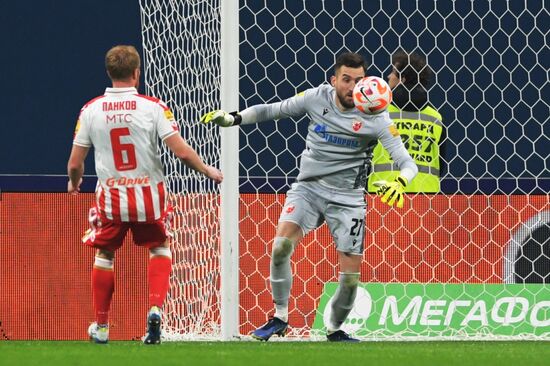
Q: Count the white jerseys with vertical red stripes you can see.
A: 1